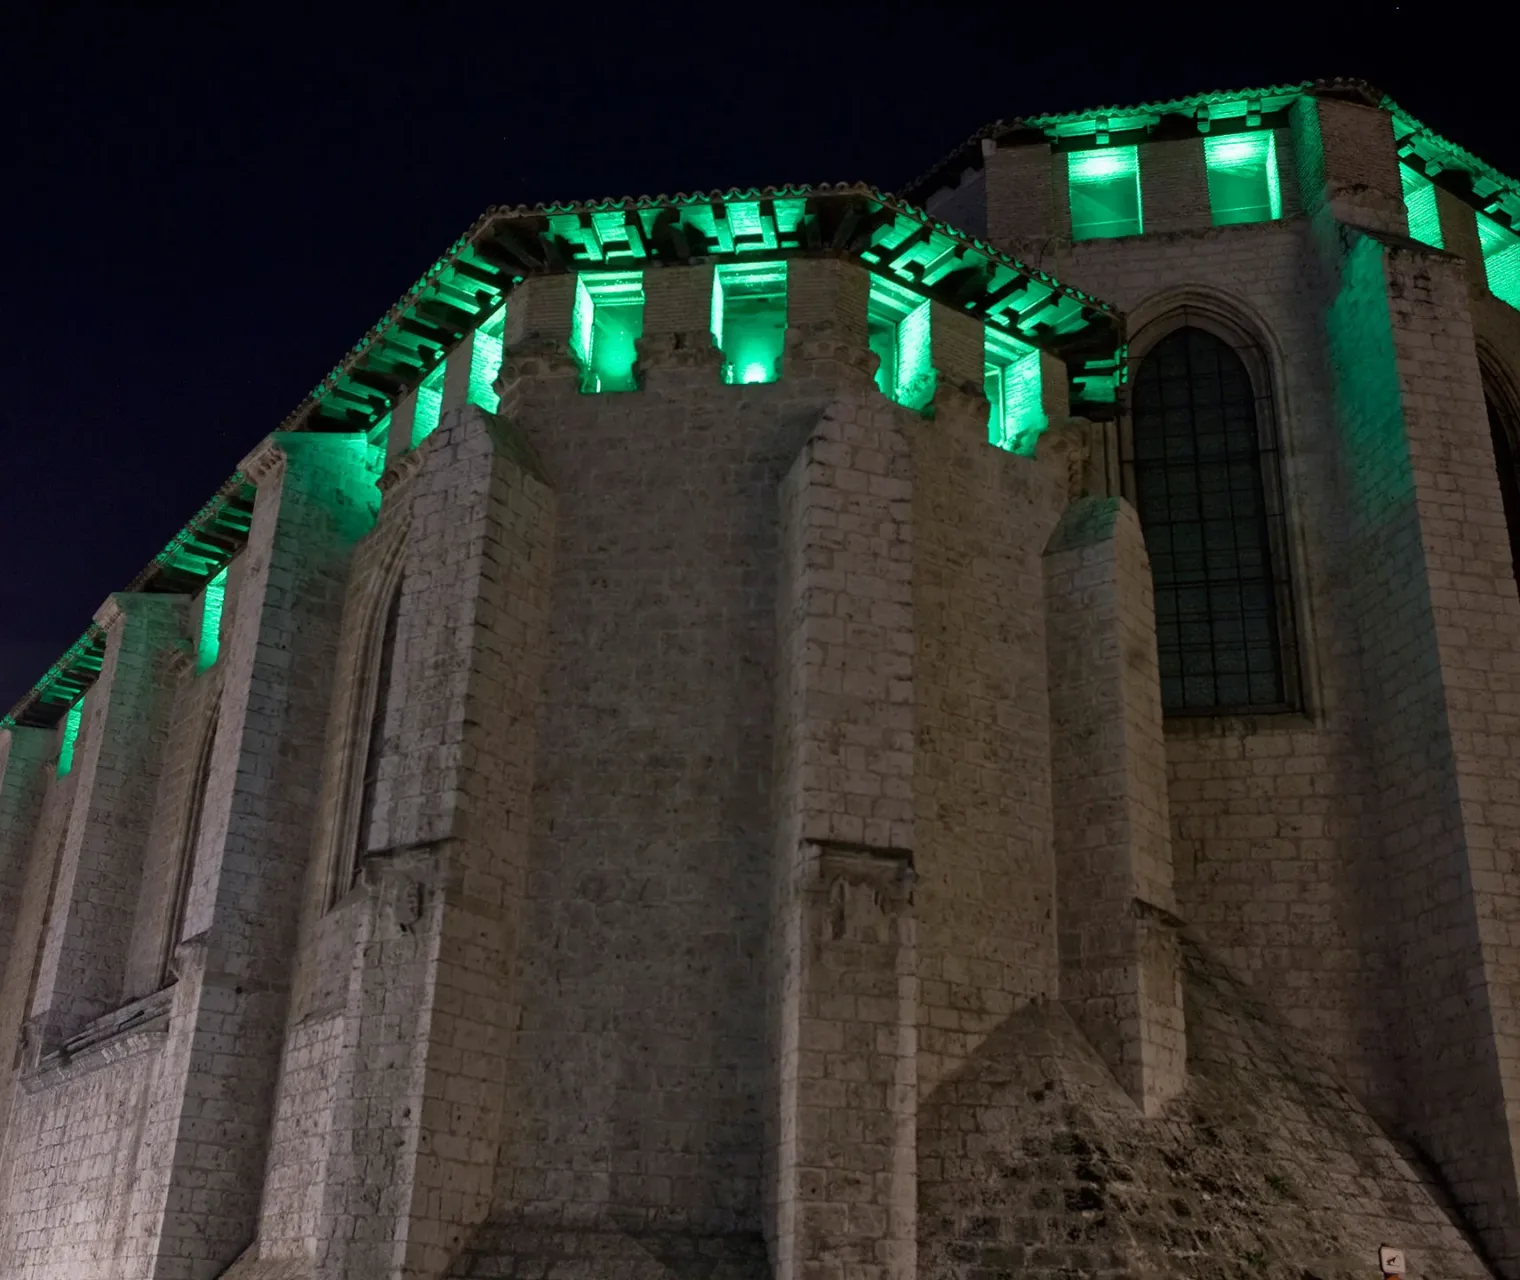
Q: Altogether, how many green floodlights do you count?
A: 13